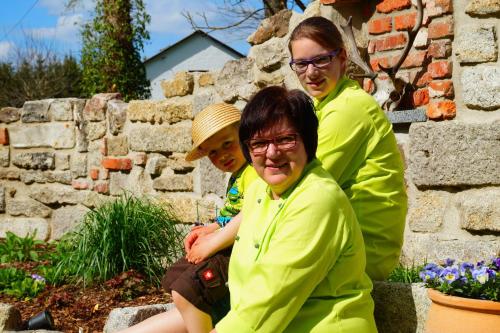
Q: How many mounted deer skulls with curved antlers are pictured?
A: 1